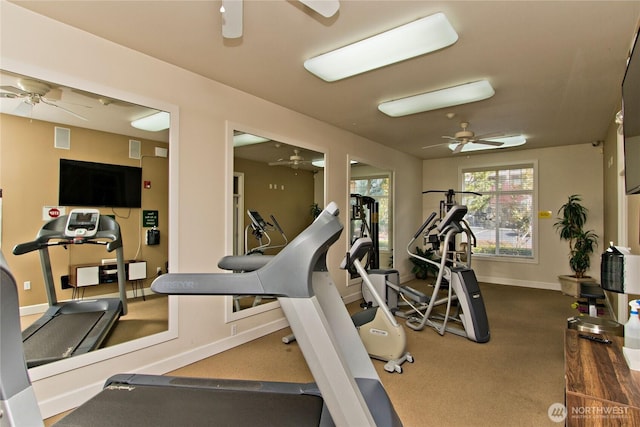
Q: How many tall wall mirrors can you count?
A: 3